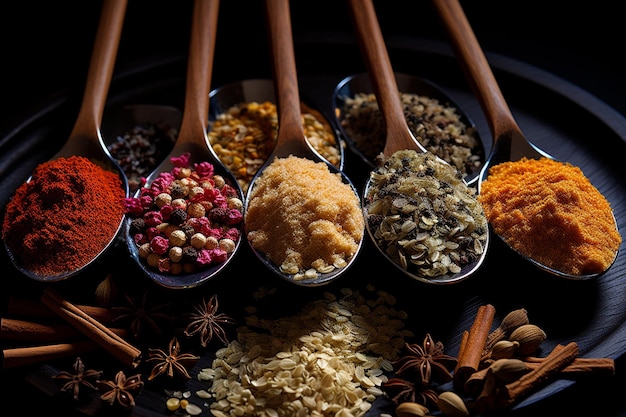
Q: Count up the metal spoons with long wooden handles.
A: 5